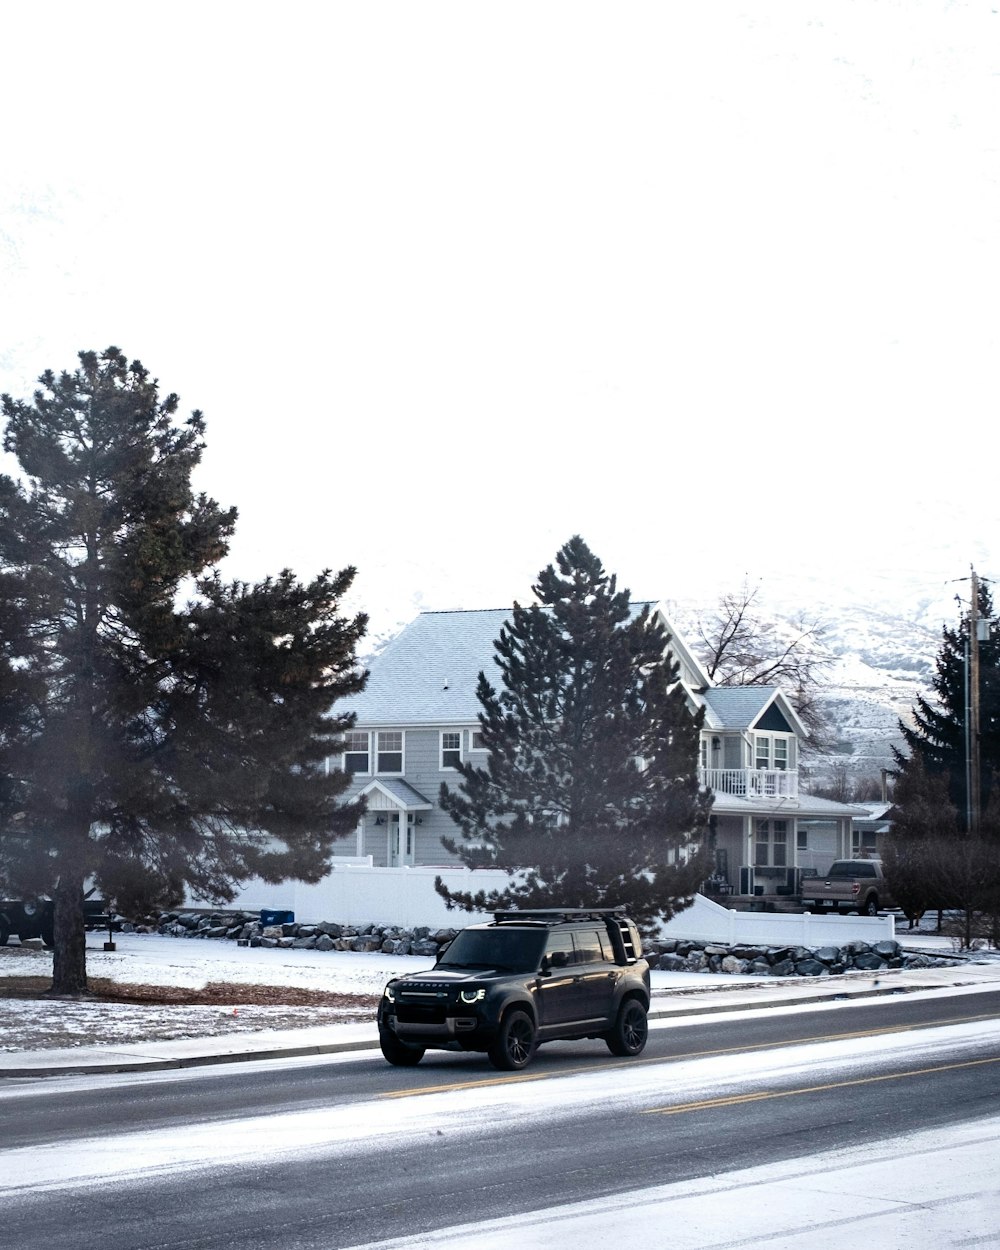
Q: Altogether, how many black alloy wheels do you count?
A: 2